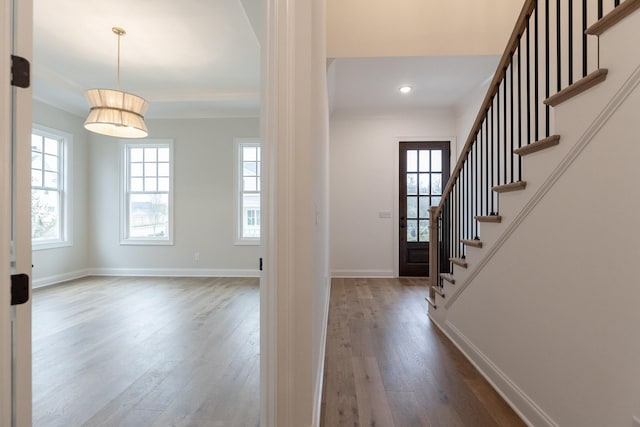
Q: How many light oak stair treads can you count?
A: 10